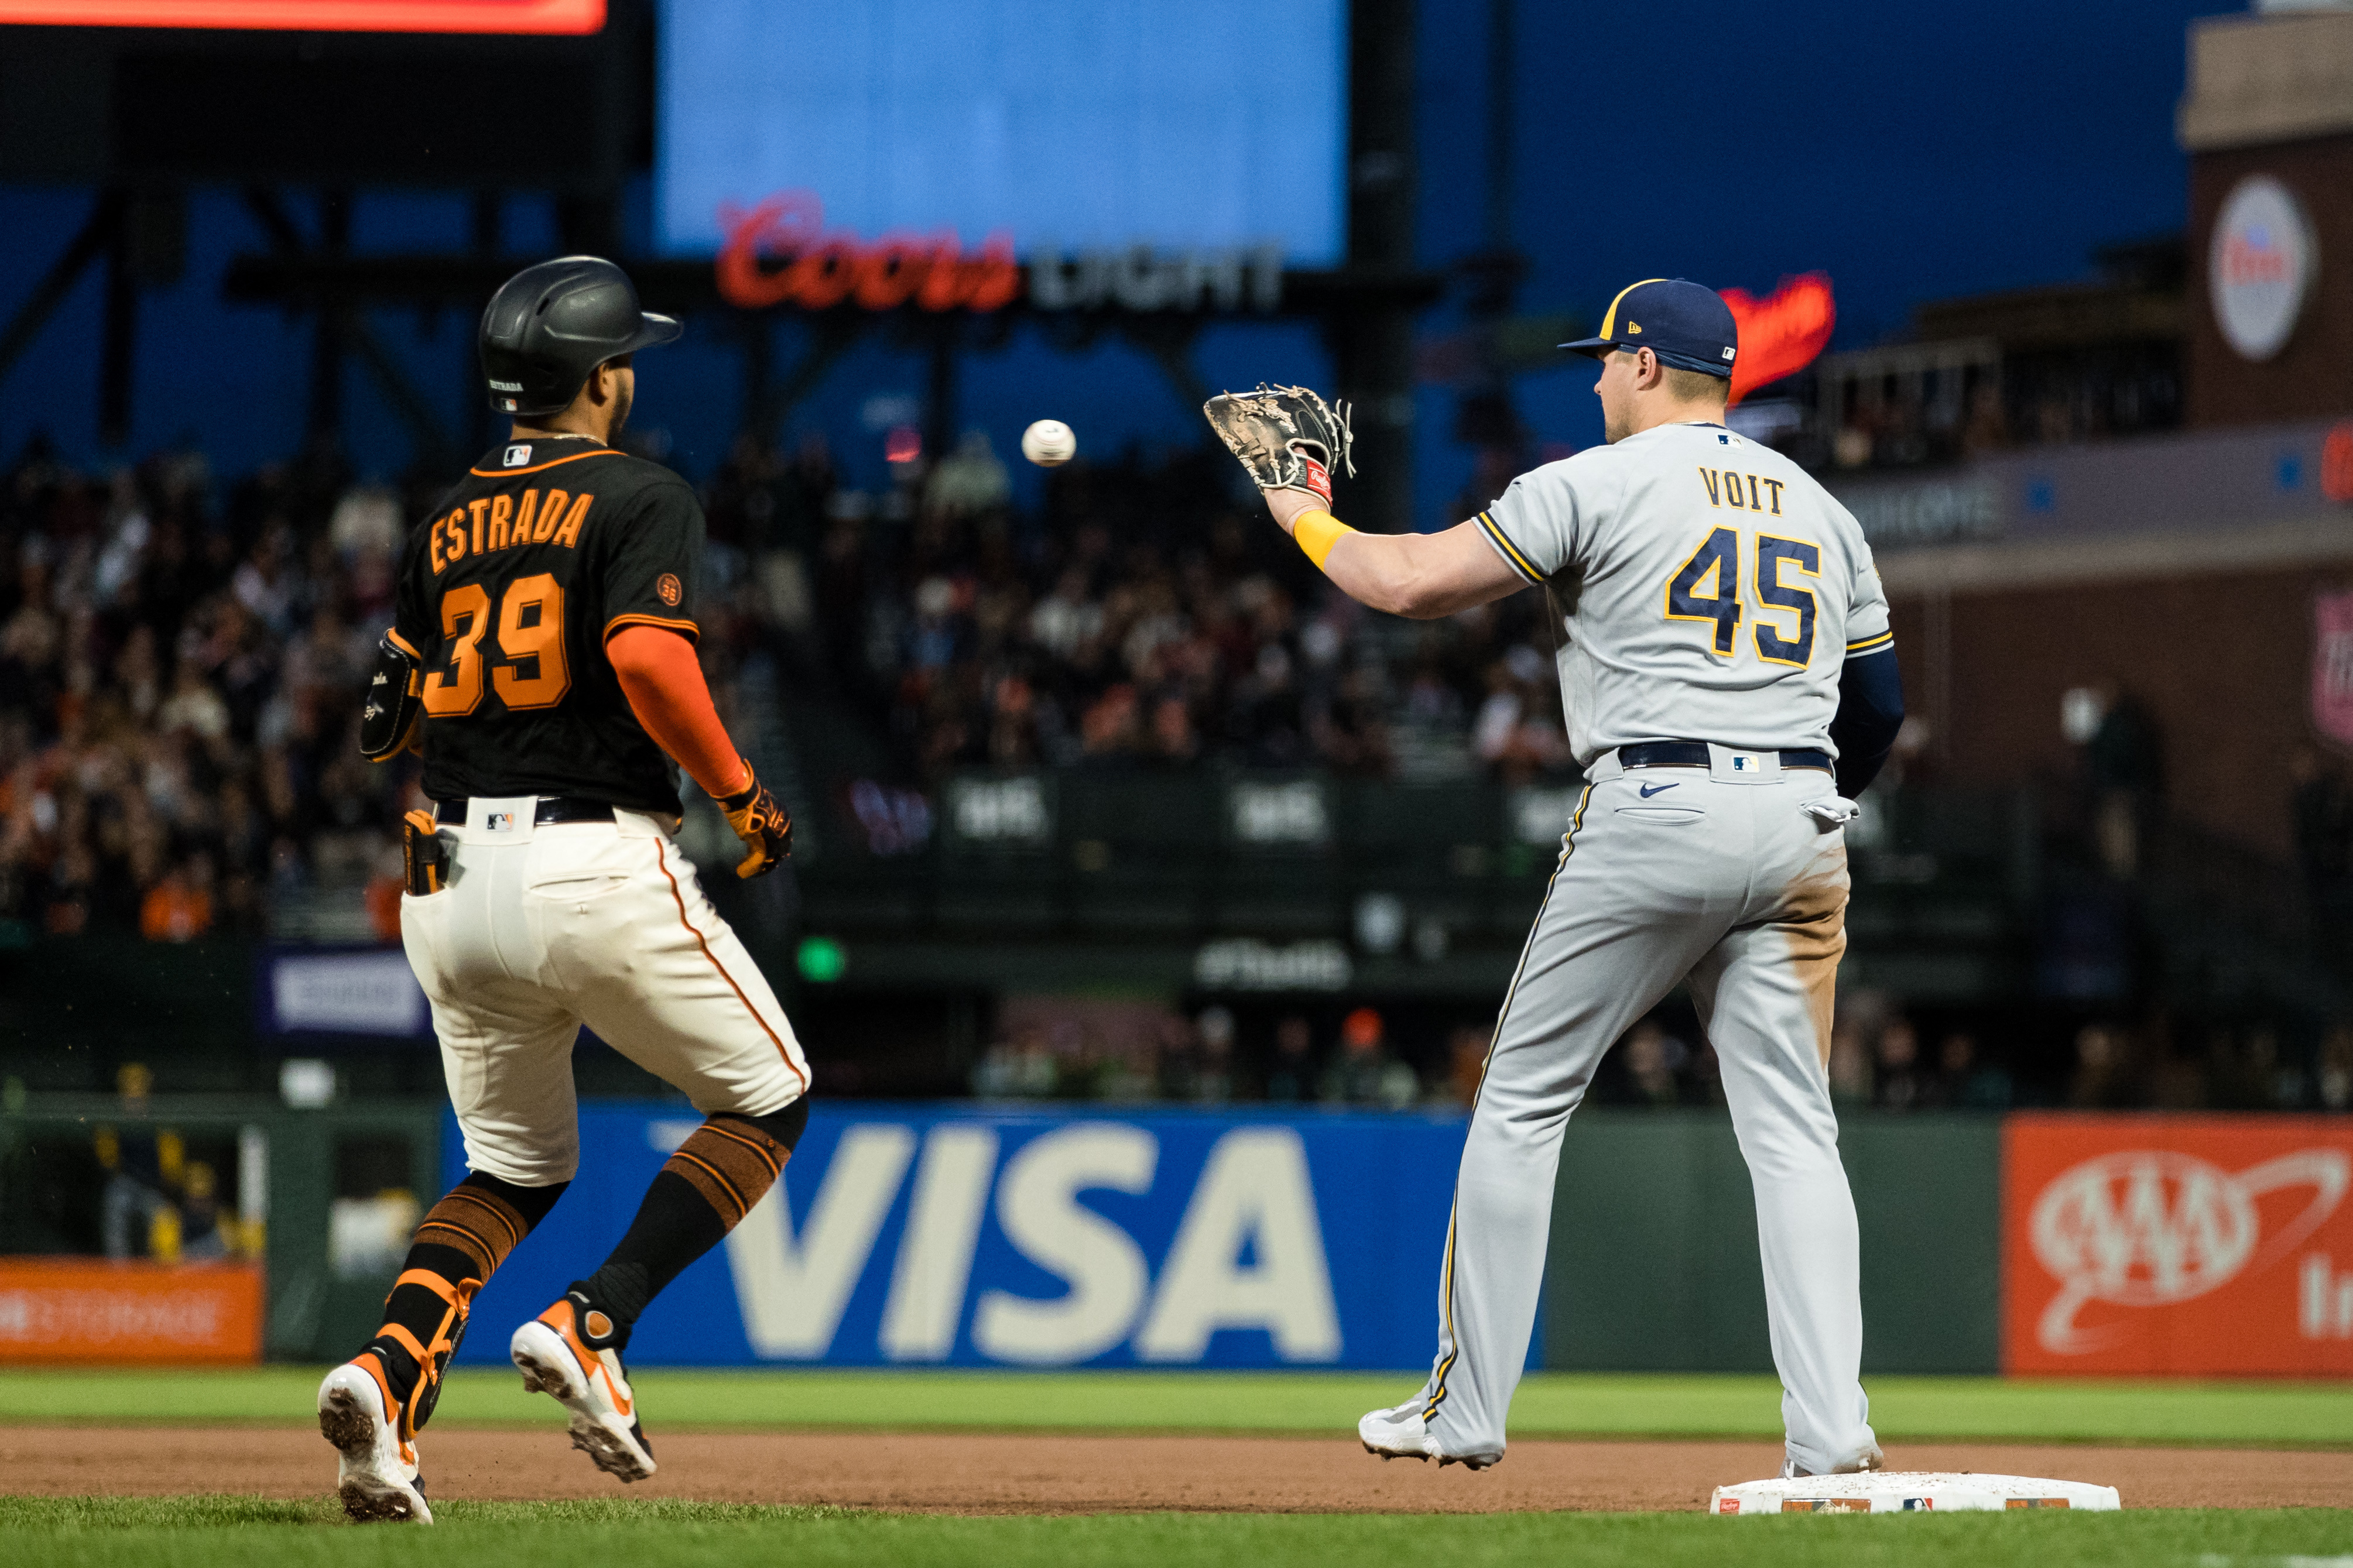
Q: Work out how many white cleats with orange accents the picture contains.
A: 2